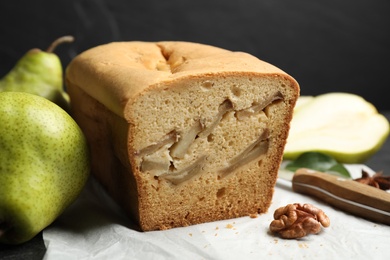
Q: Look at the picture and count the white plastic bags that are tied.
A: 0